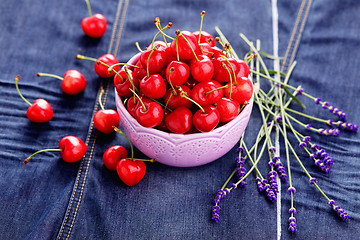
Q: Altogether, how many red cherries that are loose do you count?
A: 8